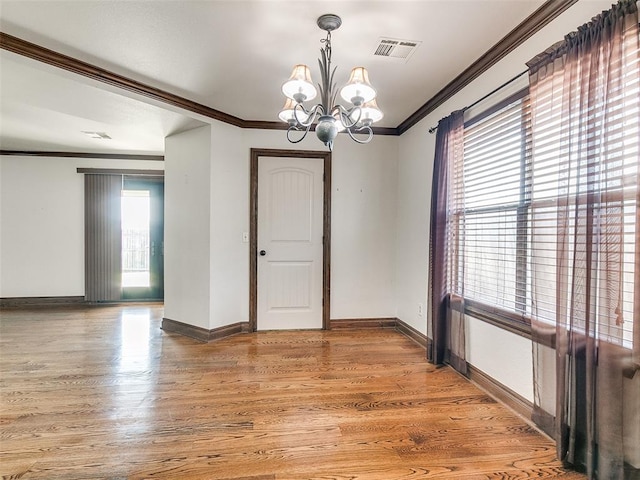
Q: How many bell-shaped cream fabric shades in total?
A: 5